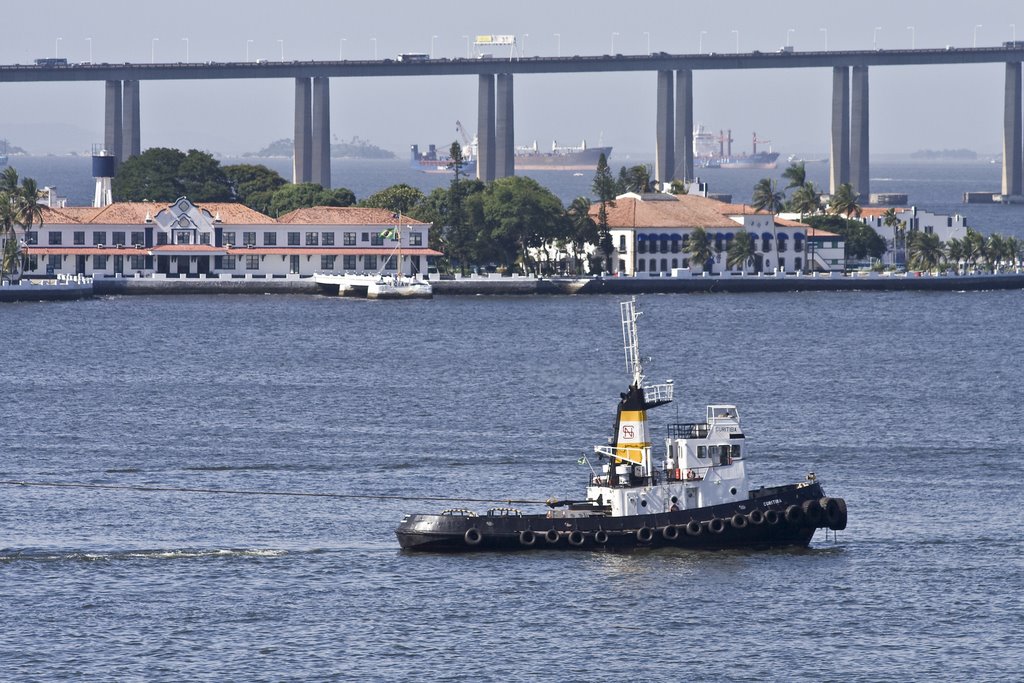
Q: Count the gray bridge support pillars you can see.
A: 11